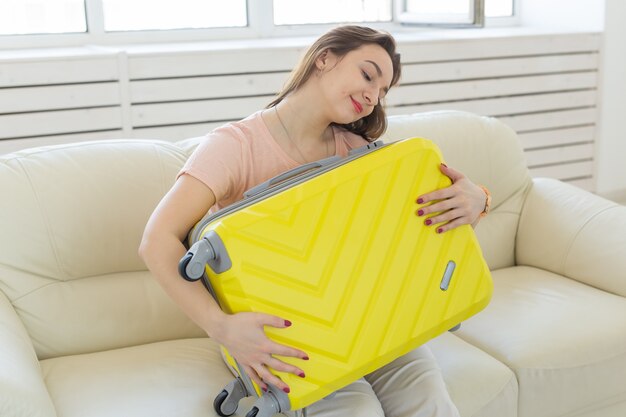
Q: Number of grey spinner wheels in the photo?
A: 3